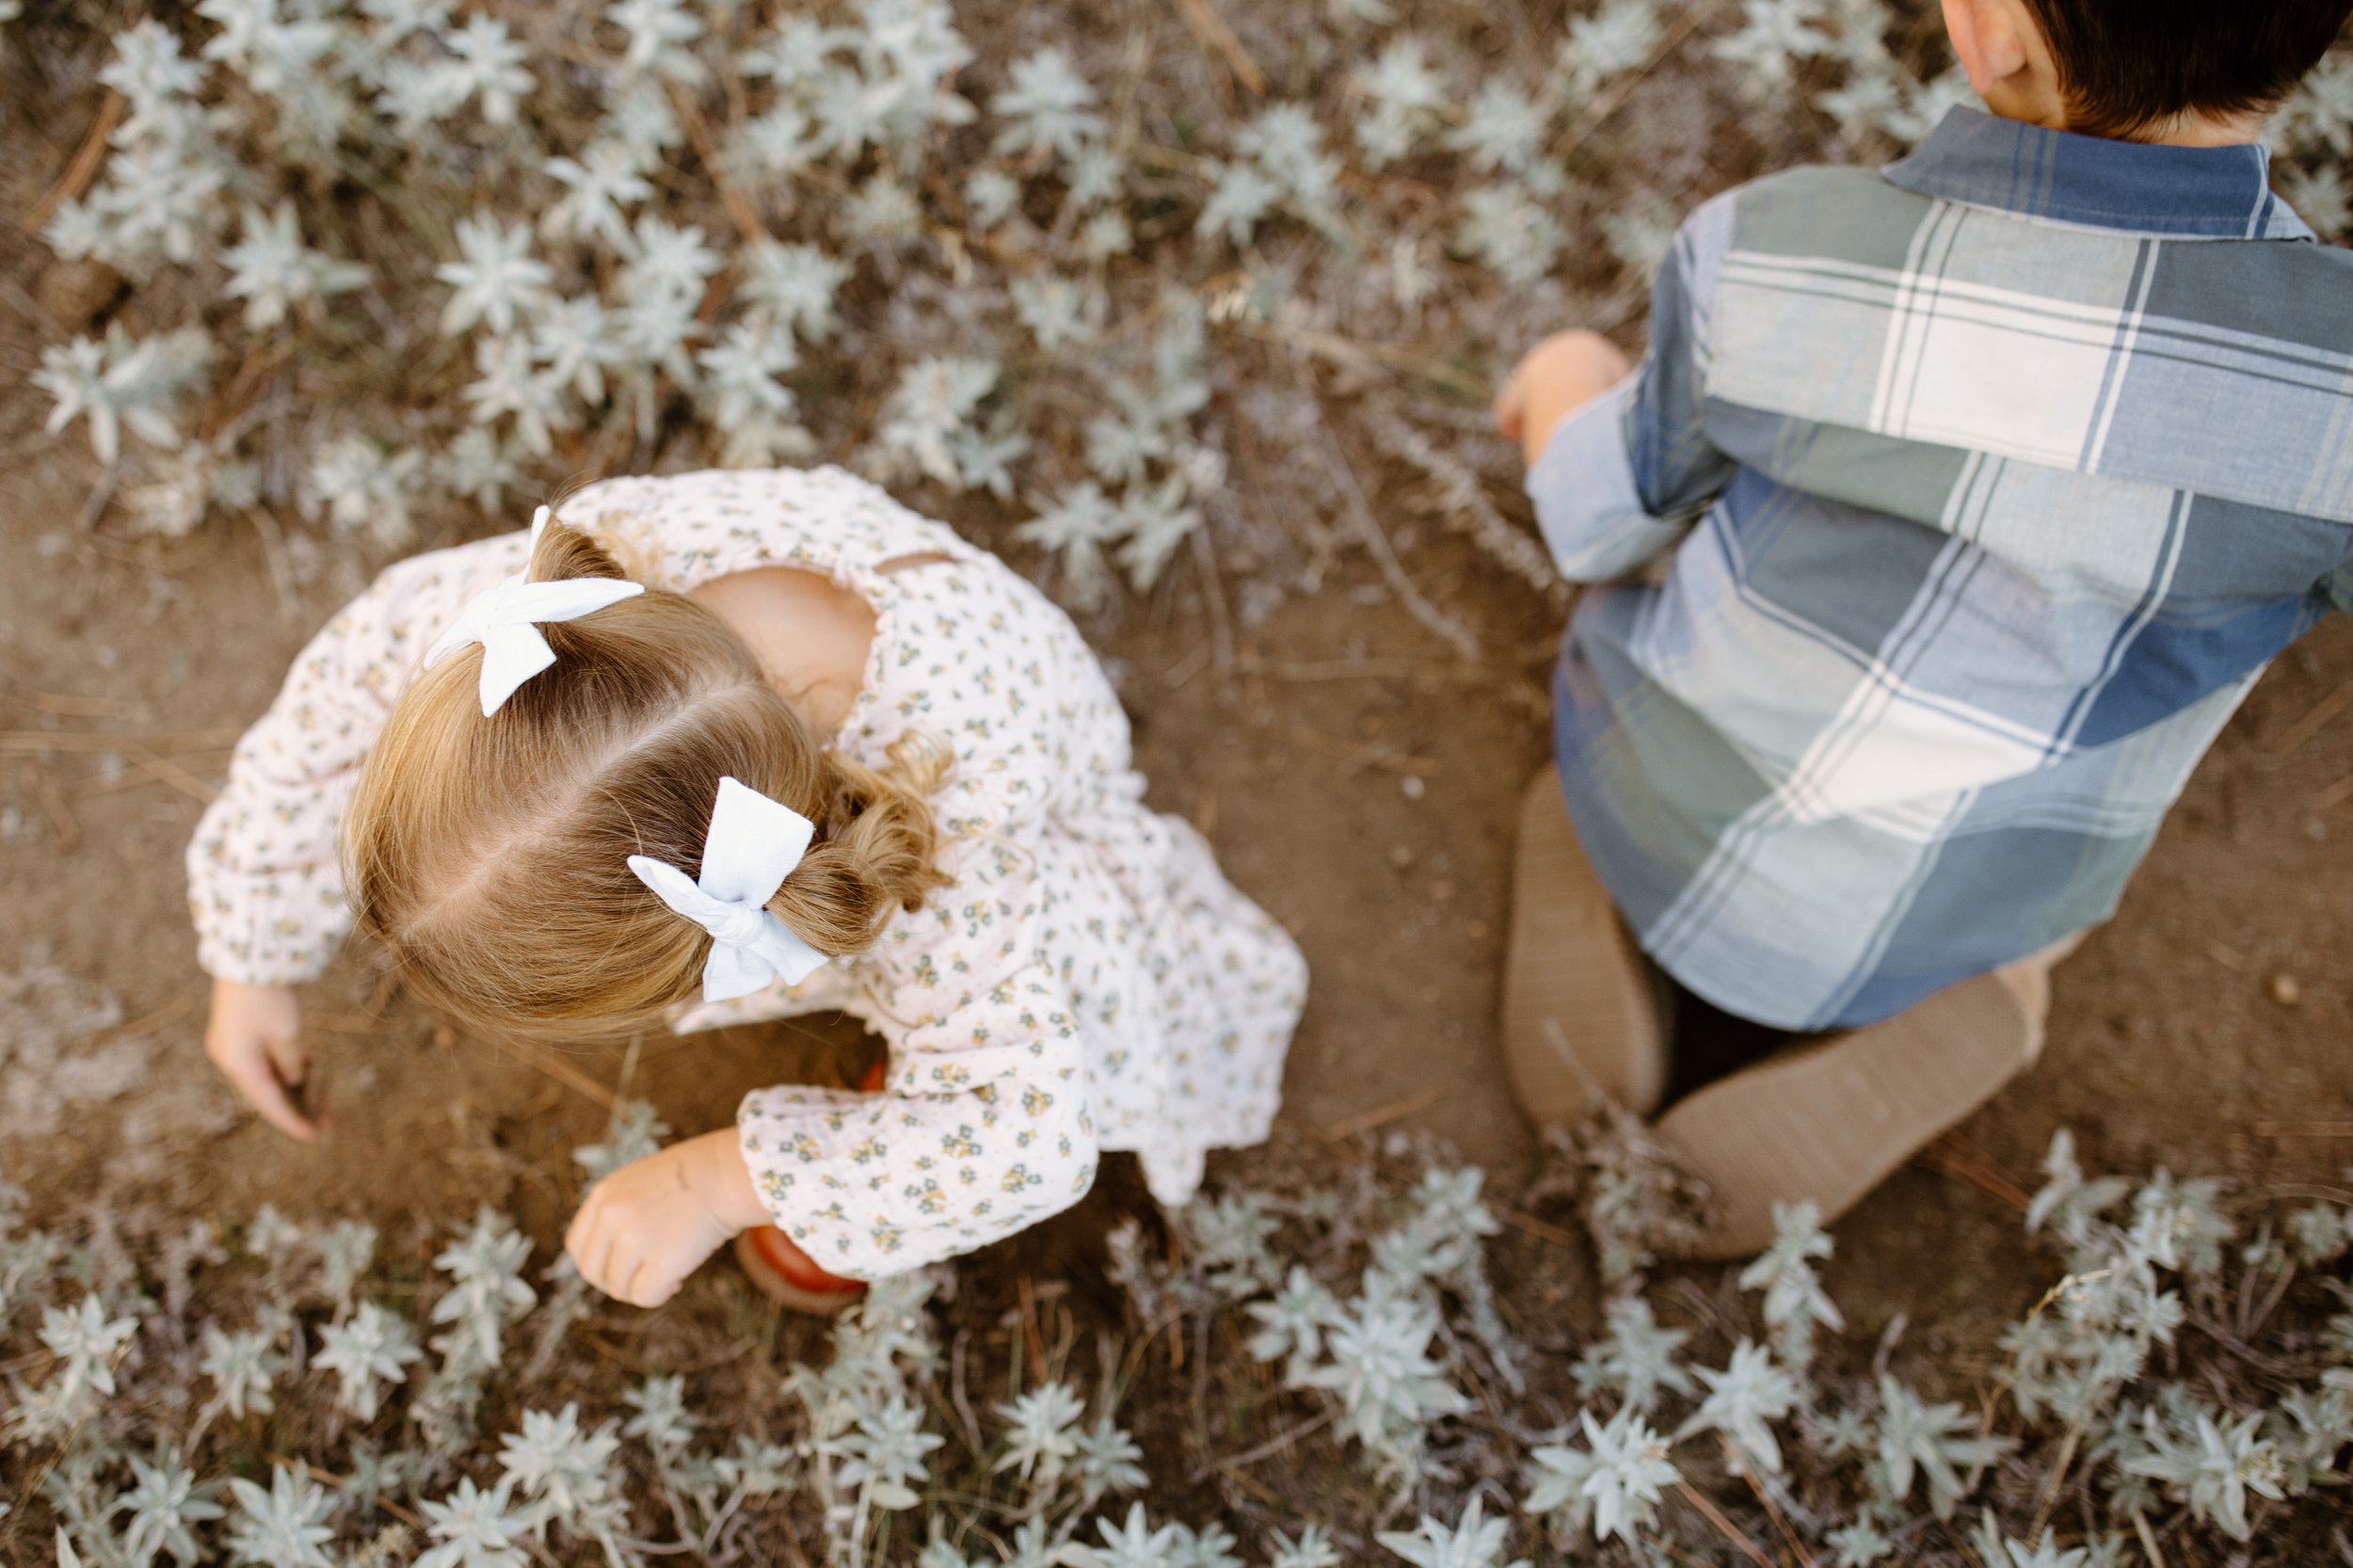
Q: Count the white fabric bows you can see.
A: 2